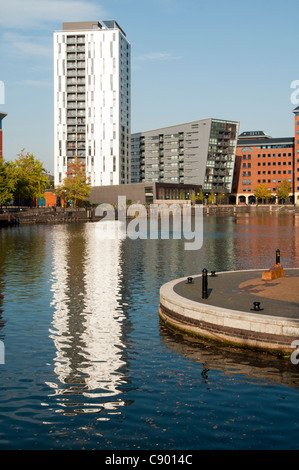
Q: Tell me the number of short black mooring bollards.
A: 3